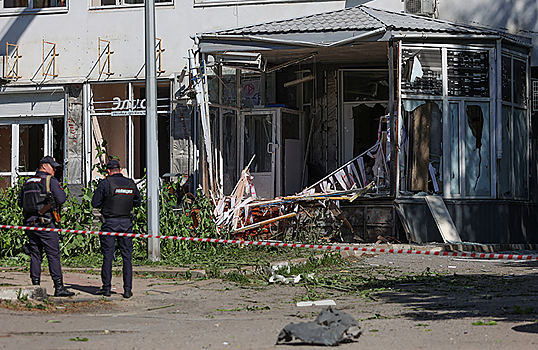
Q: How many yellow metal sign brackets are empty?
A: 4